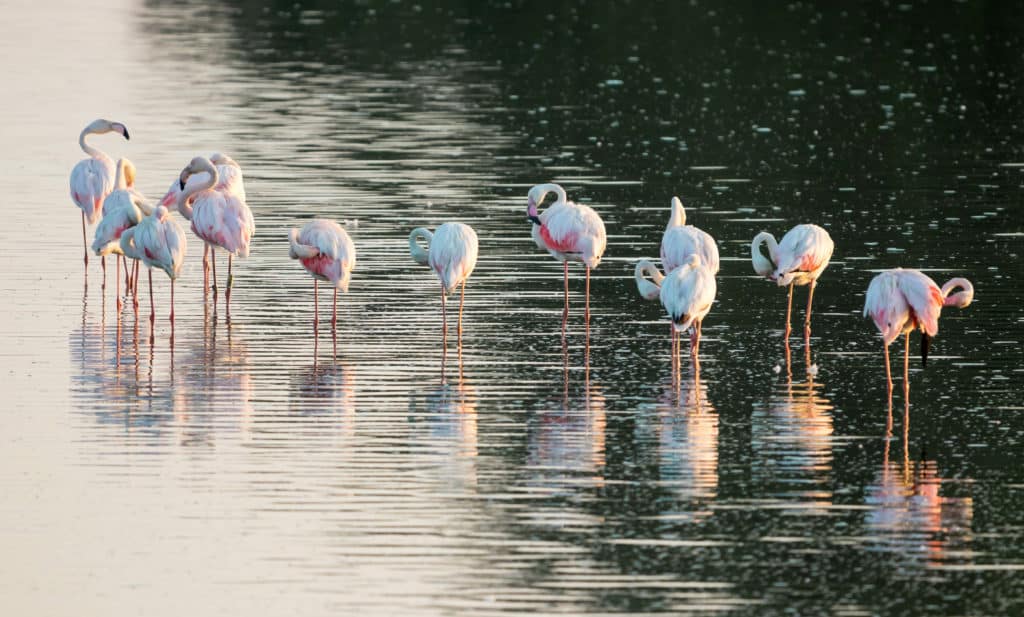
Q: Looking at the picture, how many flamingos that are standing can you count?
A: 13